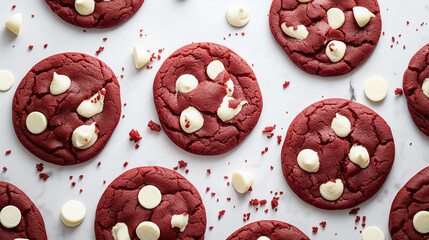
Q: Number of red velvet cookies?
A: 10